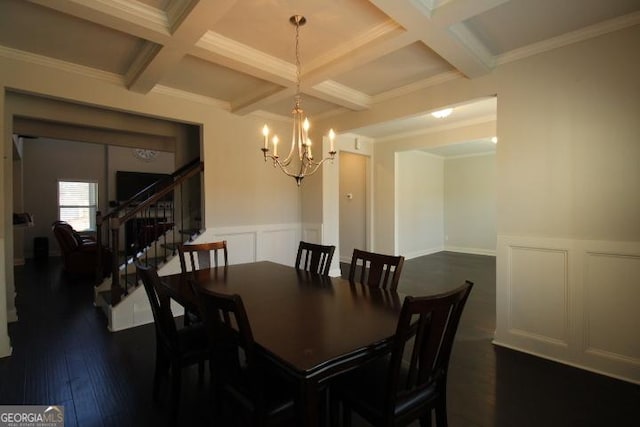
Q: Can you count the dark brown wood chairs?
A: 6